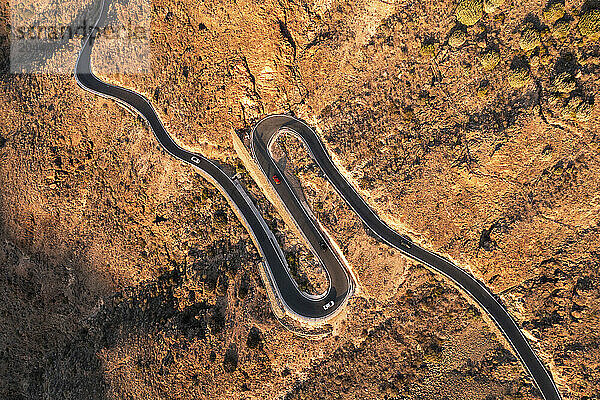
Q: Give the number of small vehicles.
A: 5